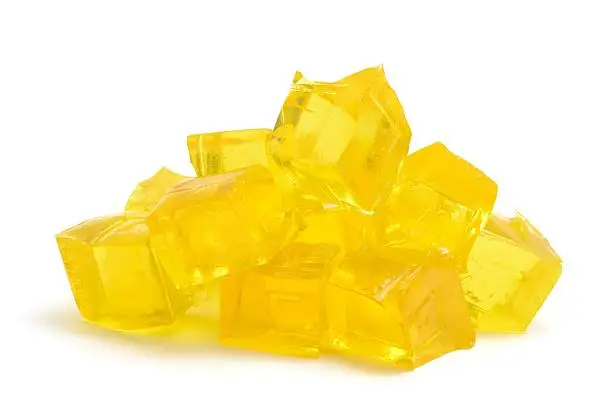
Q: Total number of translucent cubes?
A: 10